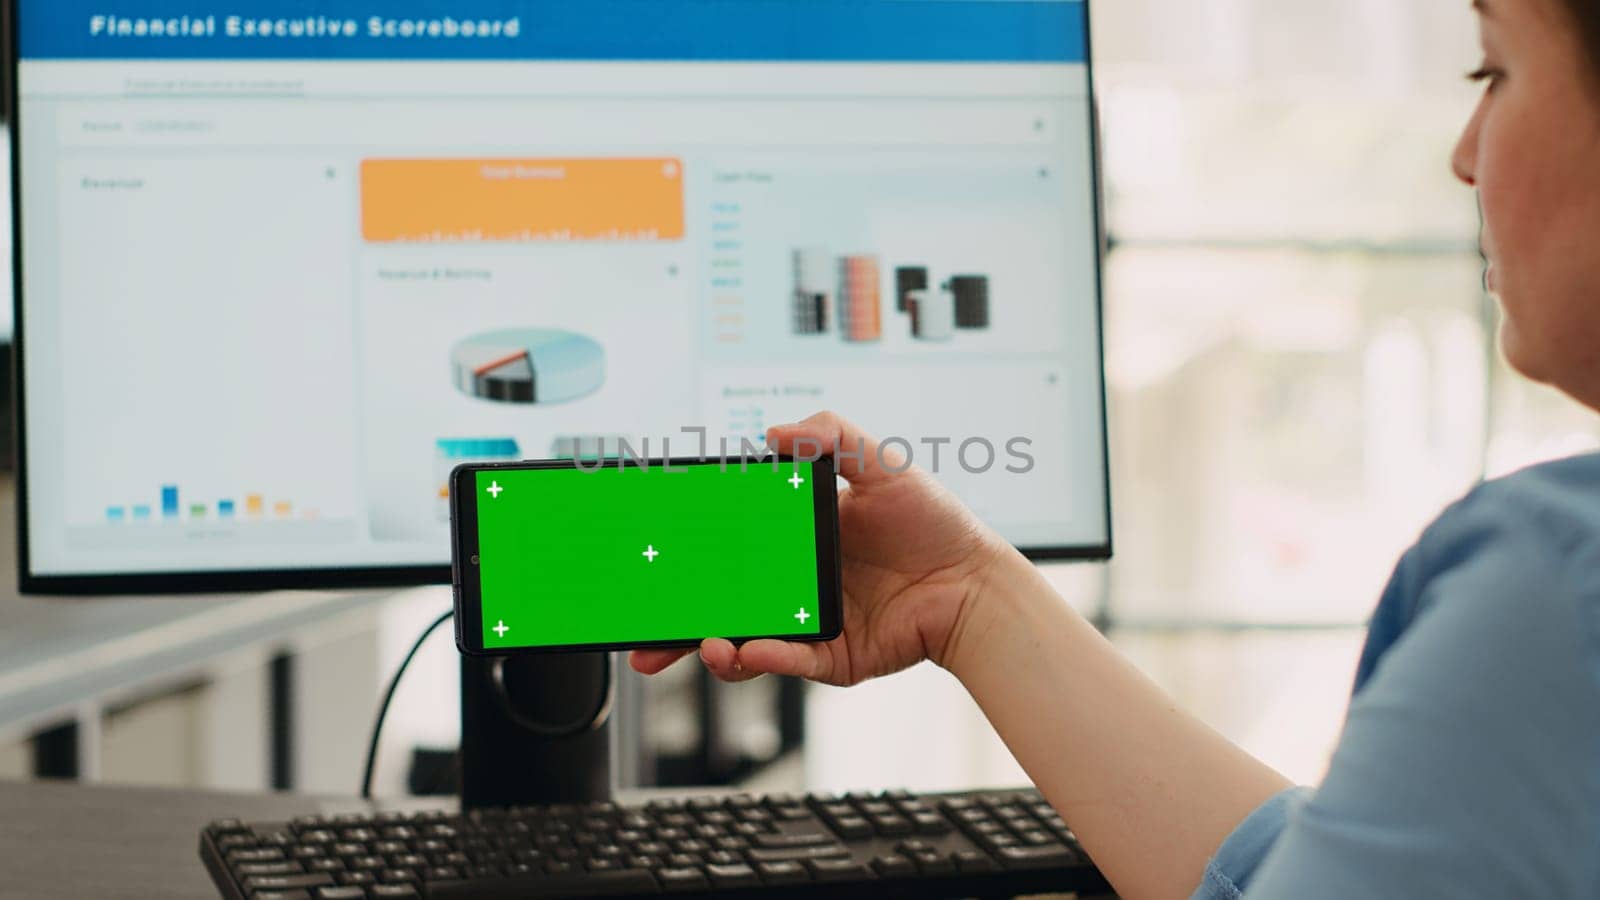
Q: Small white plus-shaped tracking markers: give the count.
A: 5